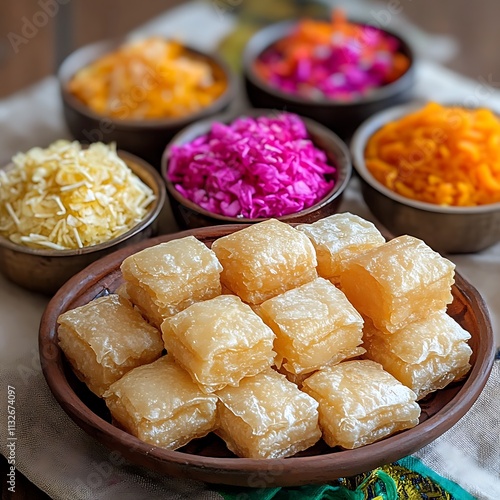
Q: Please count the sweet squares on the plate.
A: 11